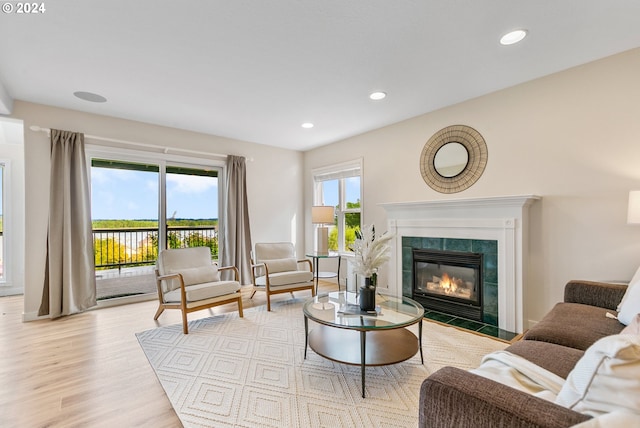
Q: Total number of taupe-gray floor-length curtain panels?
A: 2